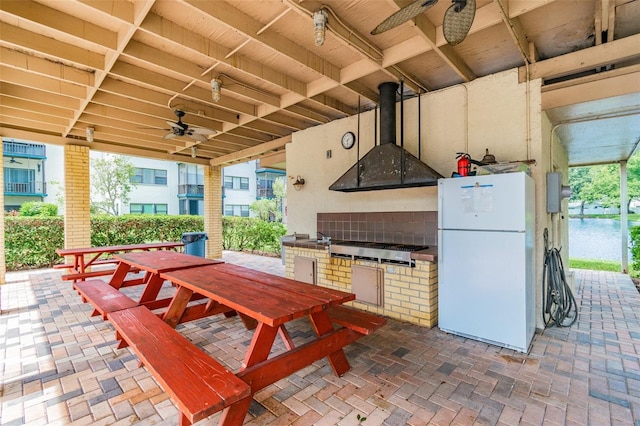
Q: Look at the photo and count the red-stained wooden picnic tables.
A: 3